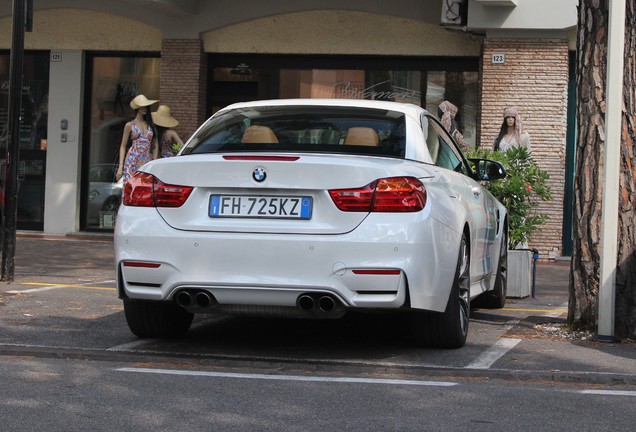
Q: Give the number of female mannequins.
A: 4